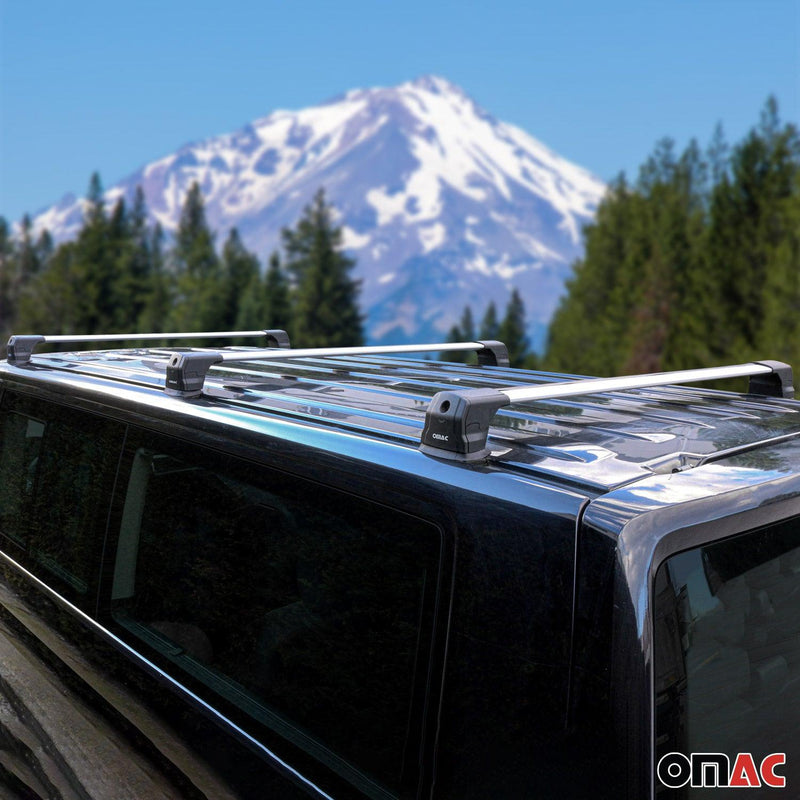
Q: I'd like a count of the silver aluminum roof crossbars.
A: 3